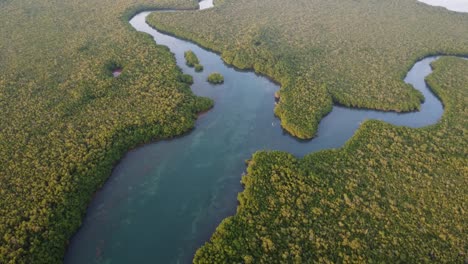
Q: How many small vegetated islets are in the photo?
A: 3